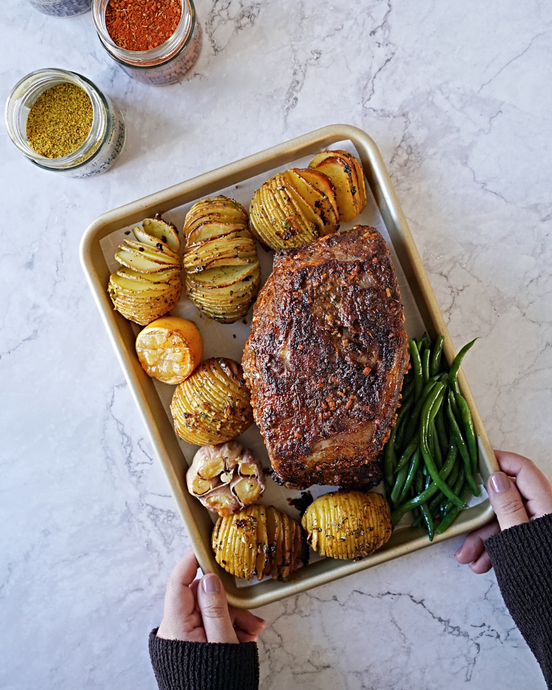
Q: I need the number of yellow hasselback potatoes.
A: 6